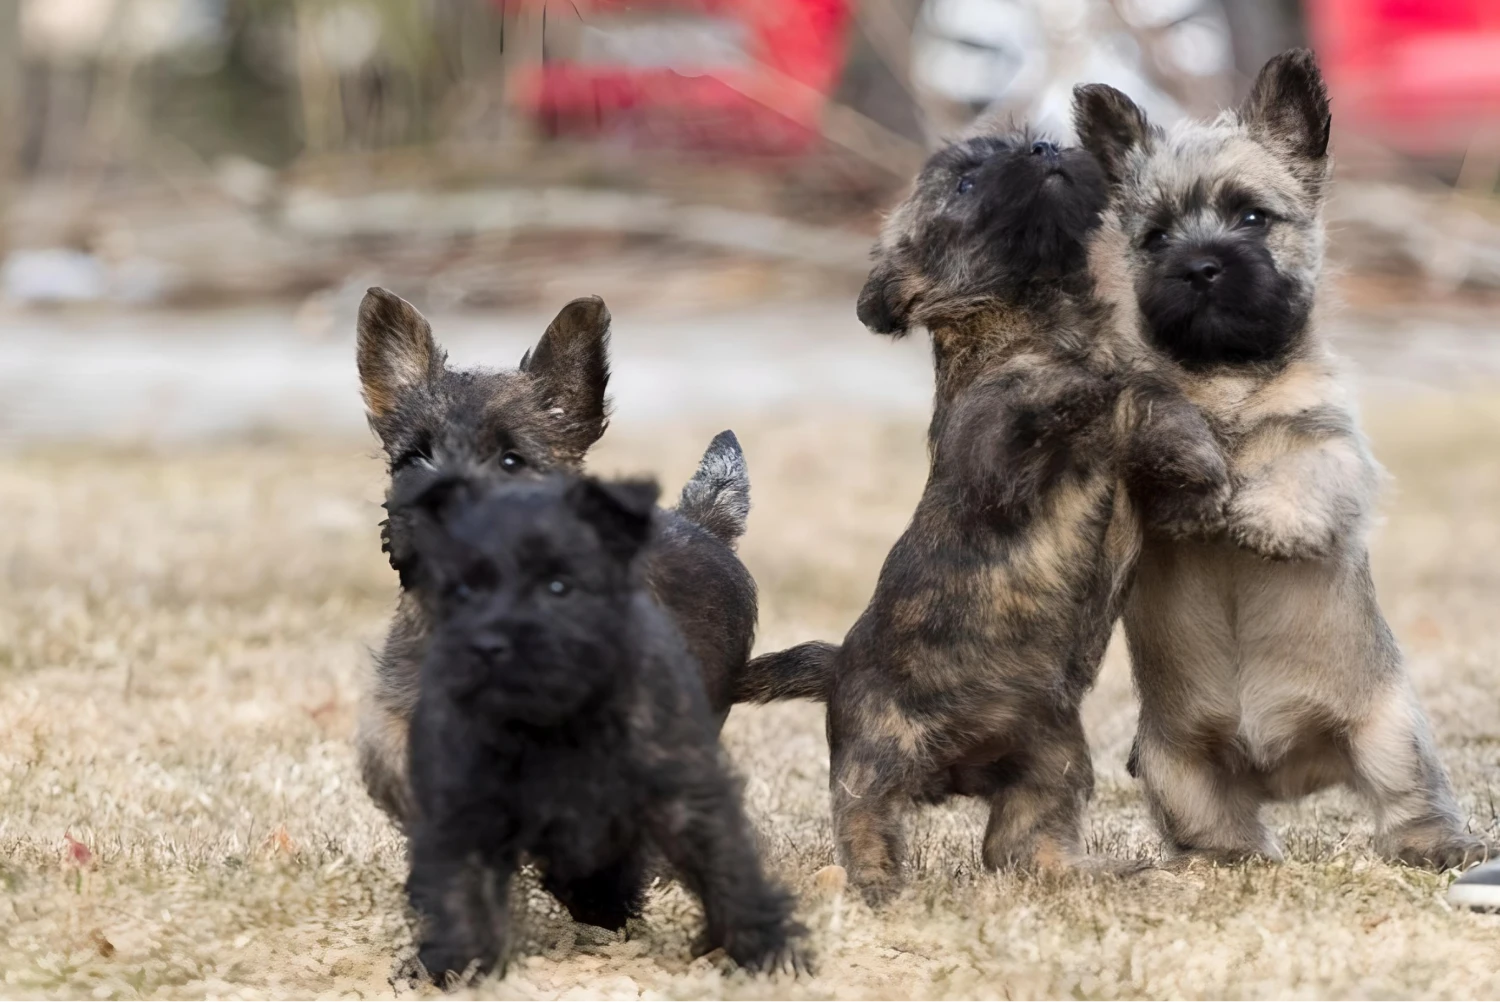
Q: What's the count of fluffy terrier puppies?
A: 4